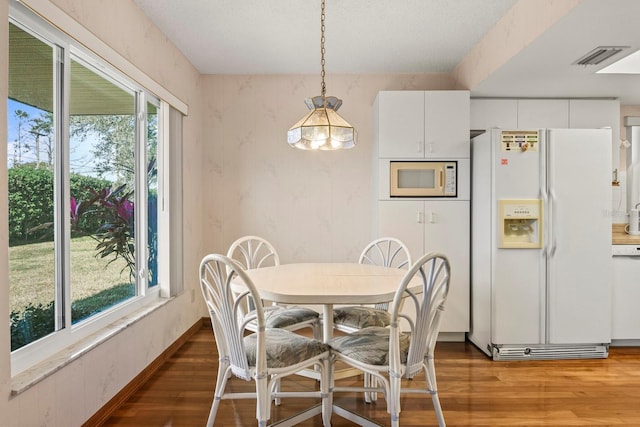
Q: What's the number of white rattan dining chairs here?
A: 4